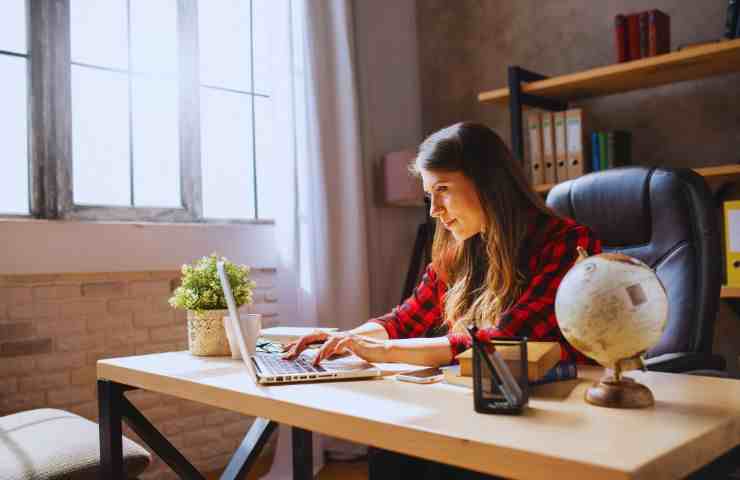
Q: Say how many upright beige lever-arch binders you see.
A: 4